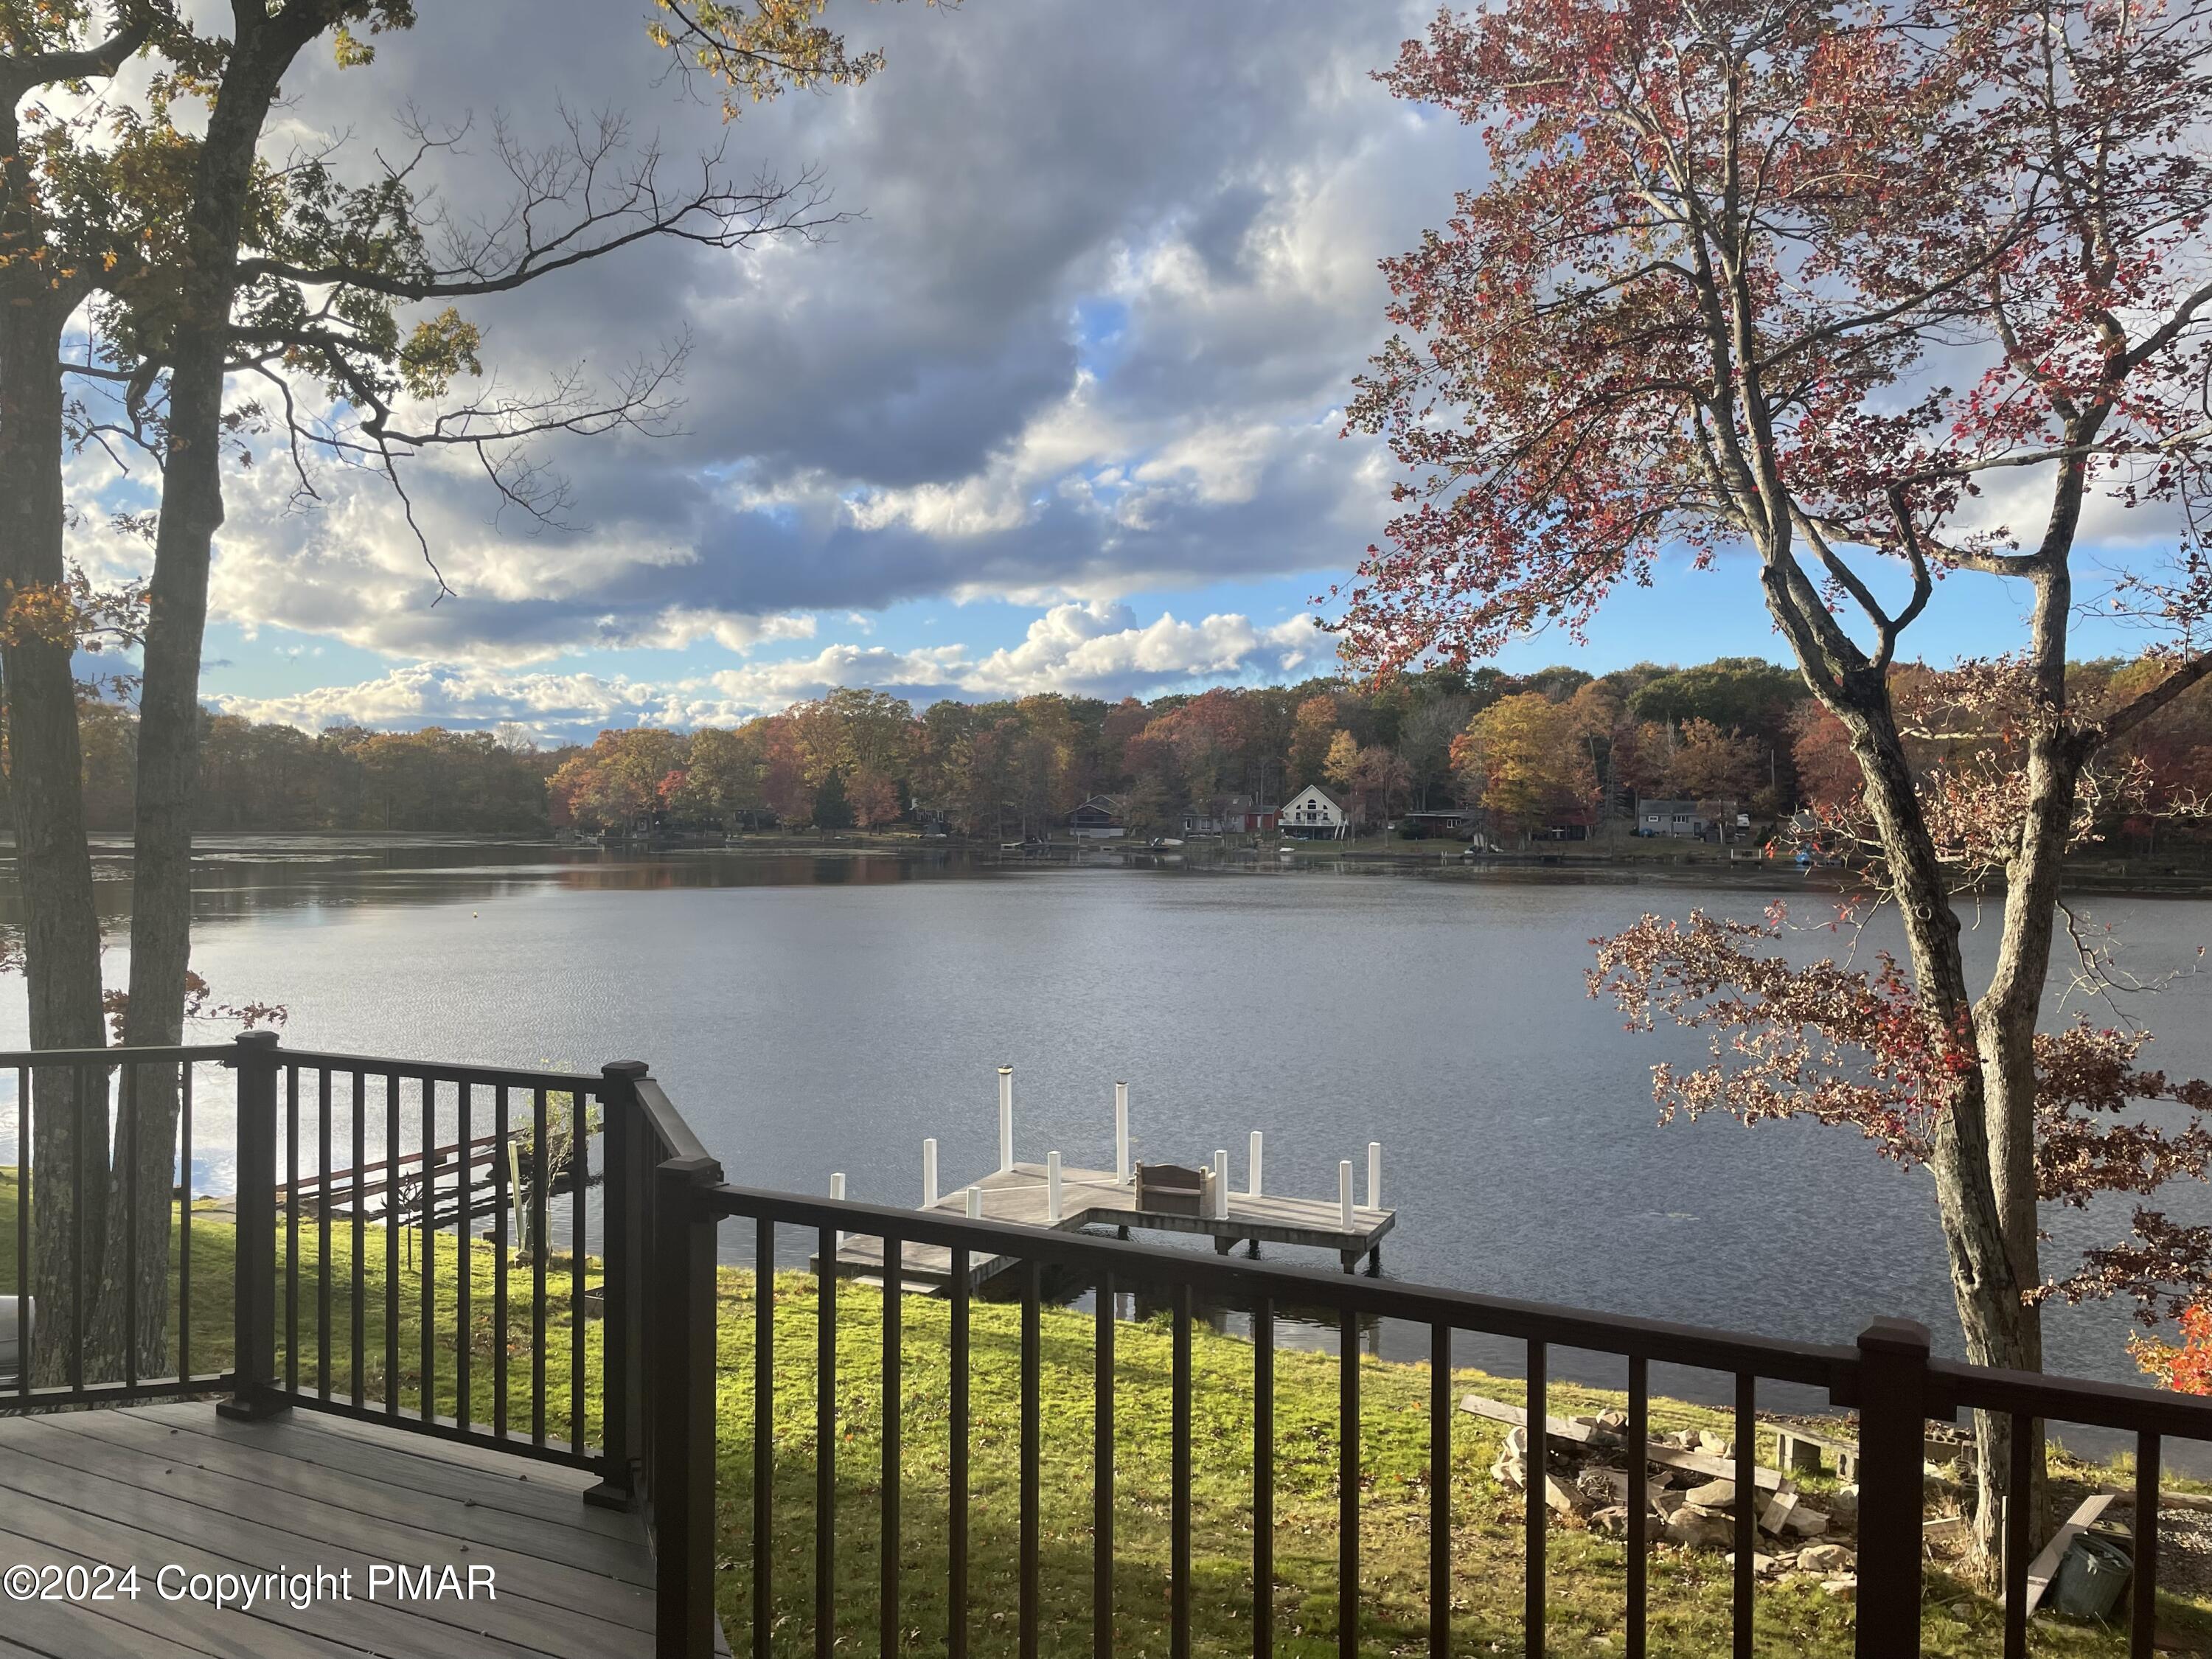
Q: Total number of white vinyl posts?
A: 10